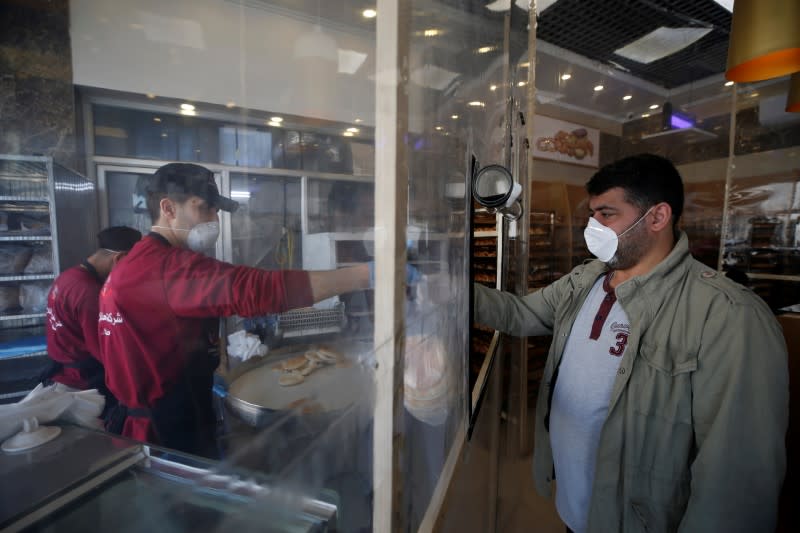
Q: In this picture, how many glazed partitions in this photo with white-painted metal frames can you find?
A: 1